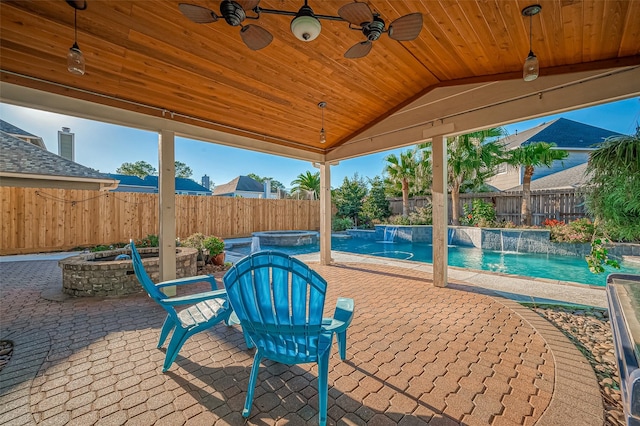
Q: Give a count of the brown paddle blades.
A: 6